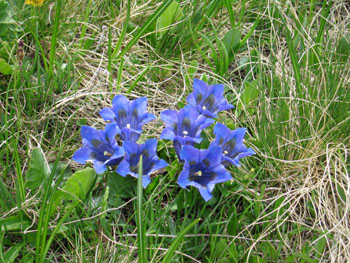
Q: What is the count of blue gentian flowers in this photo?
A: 7